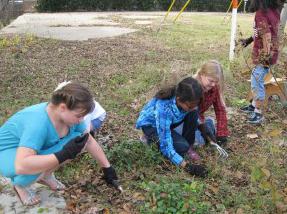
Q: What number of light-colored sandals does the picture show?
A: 2